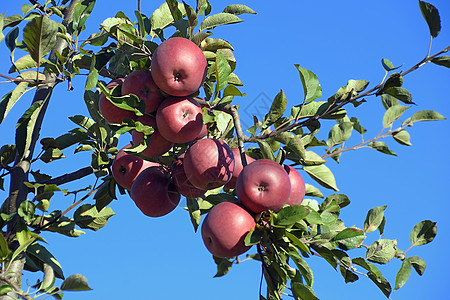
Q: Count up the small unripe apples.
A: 0